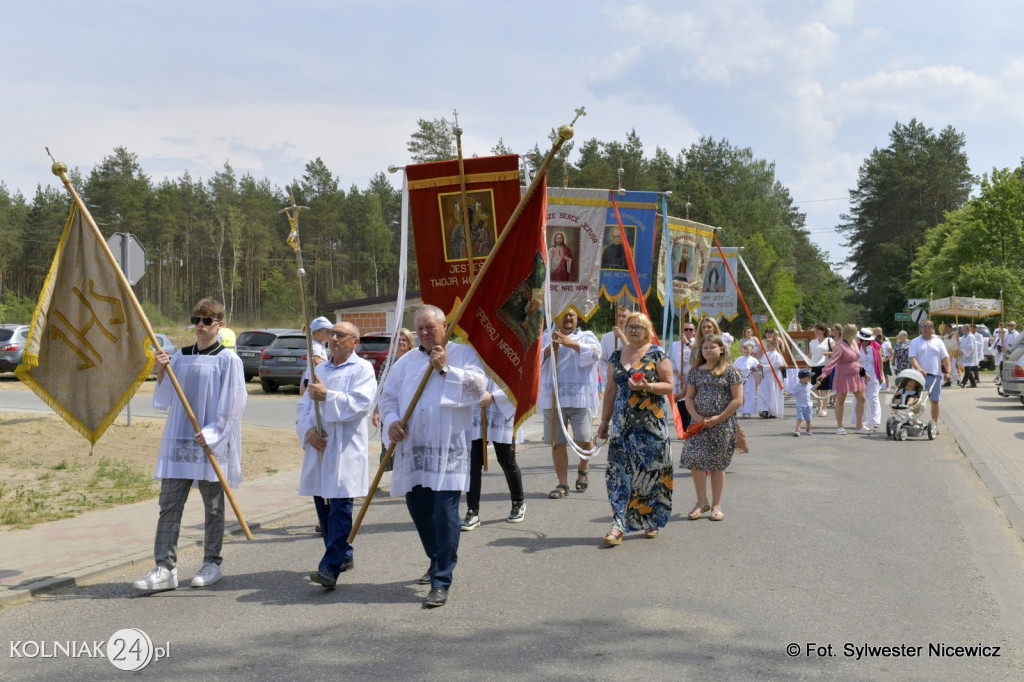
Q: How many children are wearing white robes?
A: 2